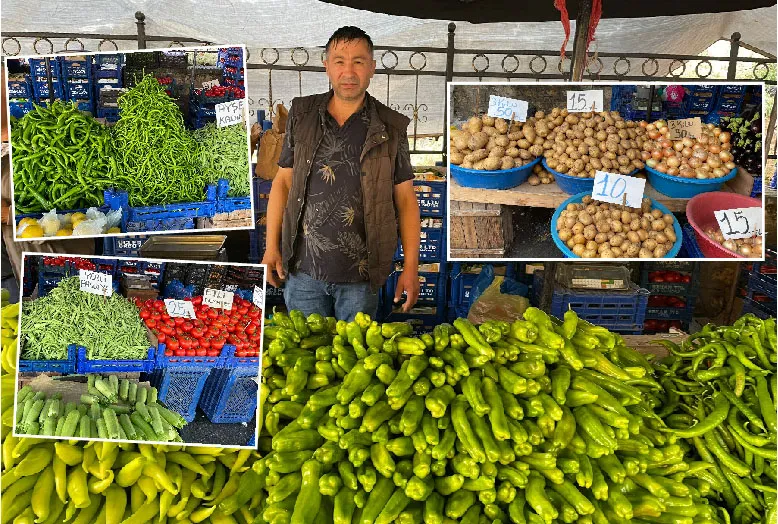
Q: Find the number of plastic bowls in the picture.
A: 5